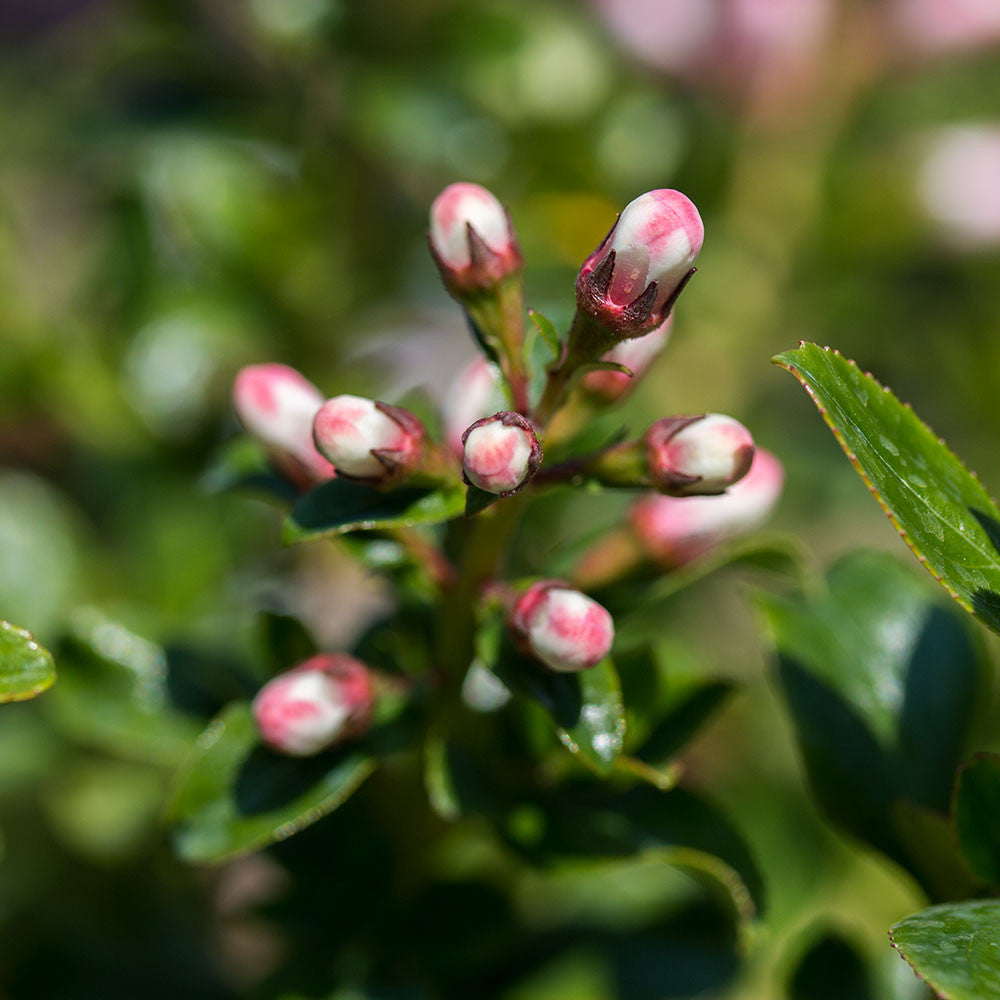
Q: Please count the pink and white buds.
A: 11